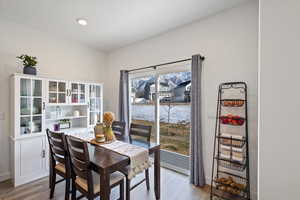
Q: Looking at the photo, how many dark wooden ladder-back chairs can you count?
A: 4